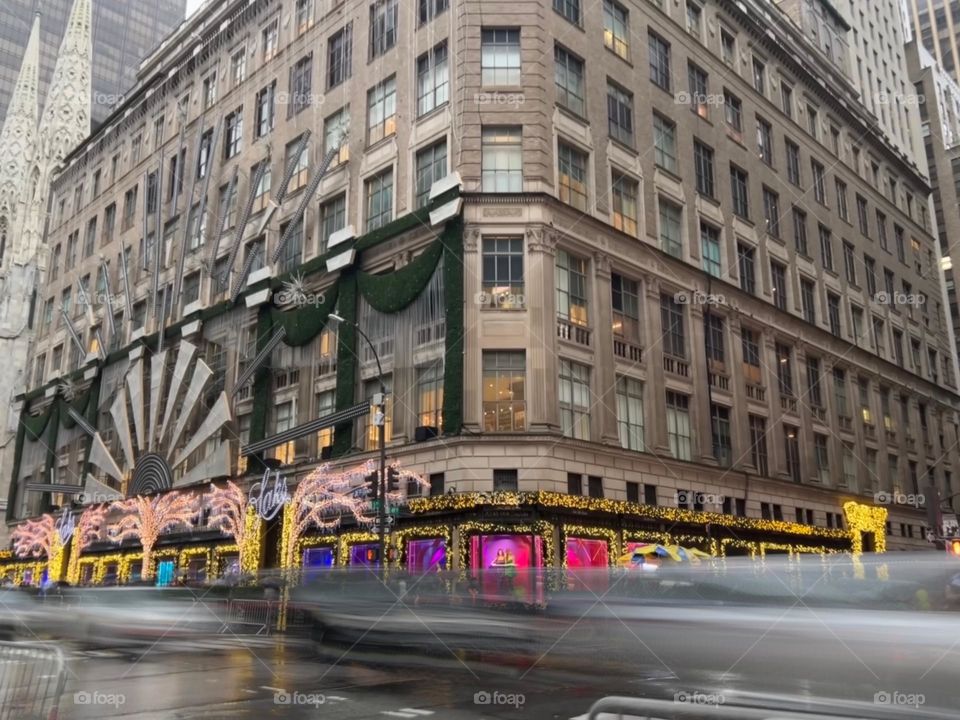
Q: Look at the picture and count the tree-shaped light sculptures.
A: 5